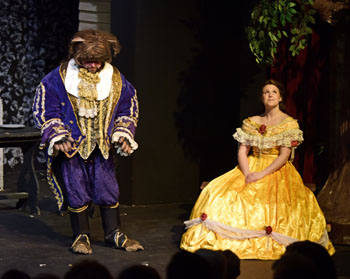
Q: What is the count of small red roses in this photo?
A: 4